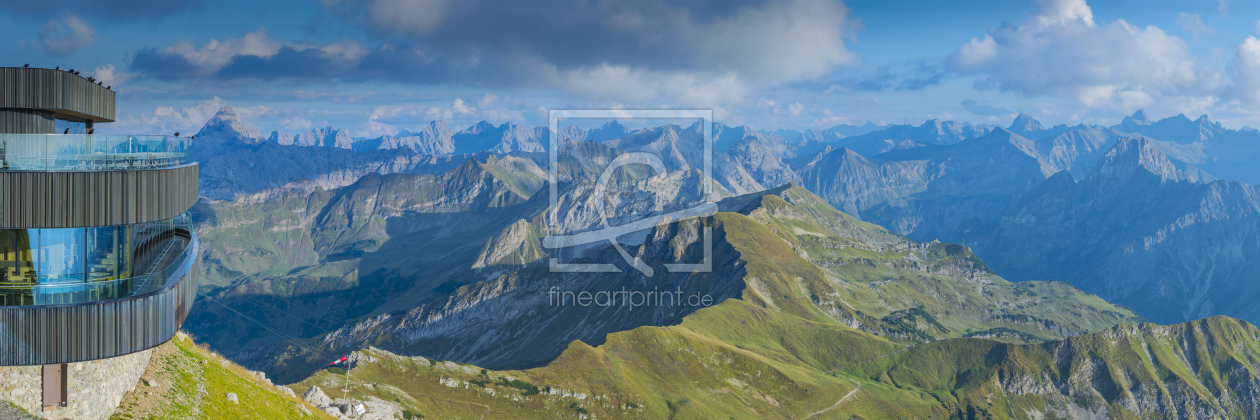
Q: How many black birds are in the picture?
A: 12